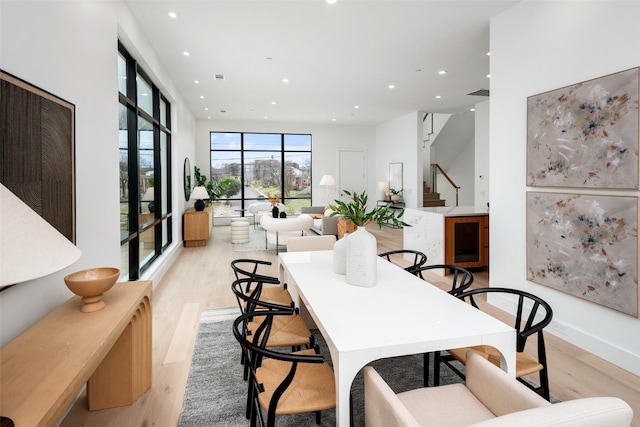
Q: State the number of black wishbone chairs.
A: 6